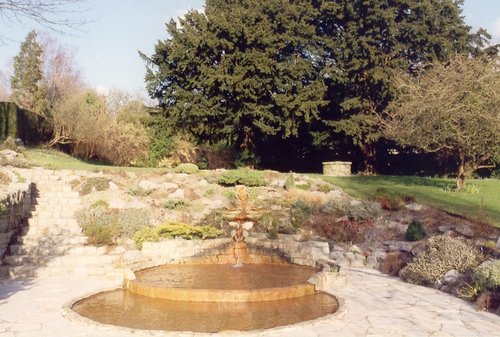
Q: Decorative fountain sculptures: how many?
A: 1